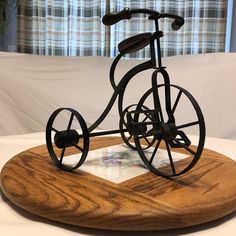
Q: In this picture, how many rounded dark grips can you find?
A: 2